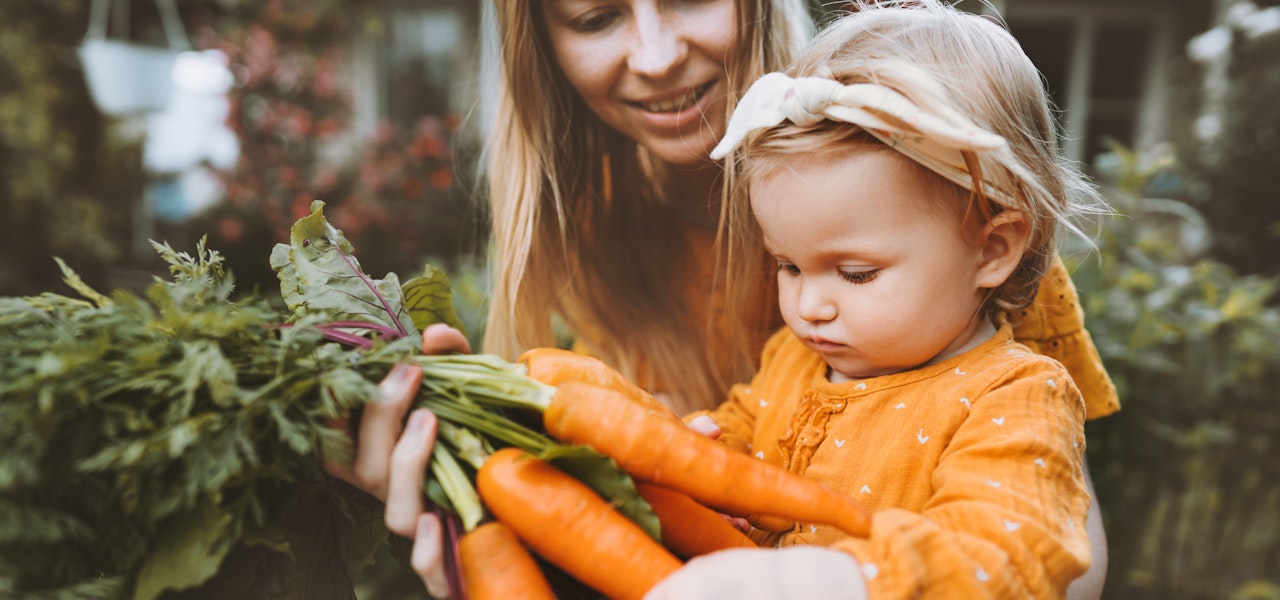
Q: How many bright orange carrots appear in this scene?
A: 5